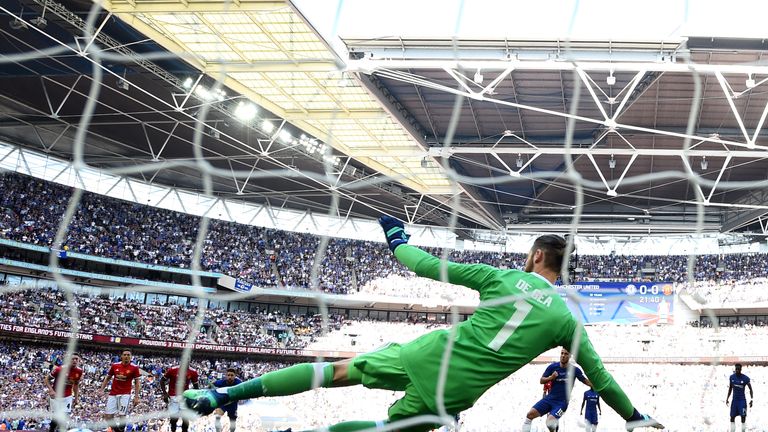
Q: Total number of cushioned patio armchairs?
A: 0